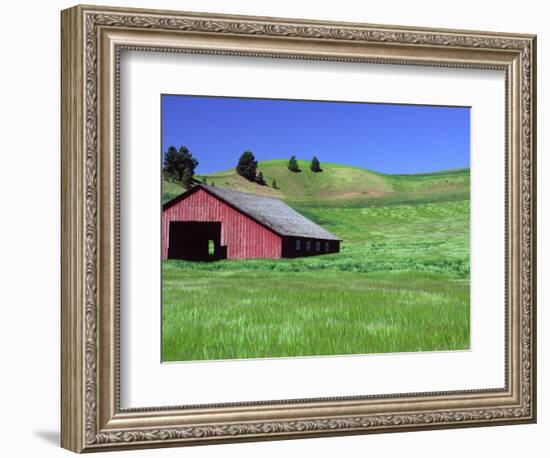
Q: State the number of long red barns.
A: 1